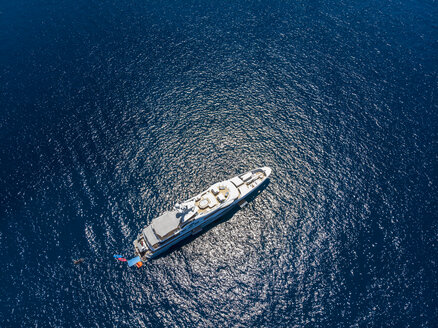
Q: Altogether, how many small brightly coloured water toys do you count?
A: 4